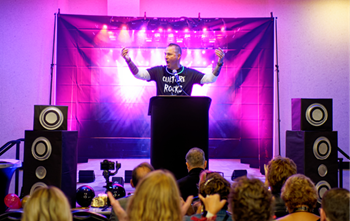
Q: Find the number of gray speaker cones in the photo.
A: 8